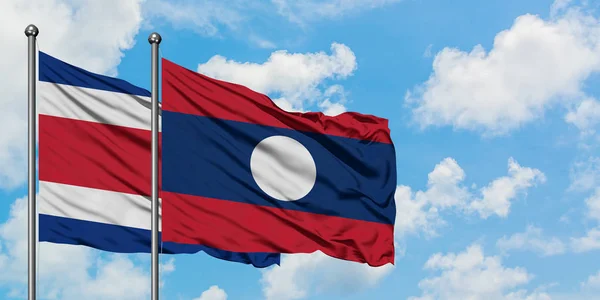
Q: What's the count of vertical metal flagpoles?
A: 2